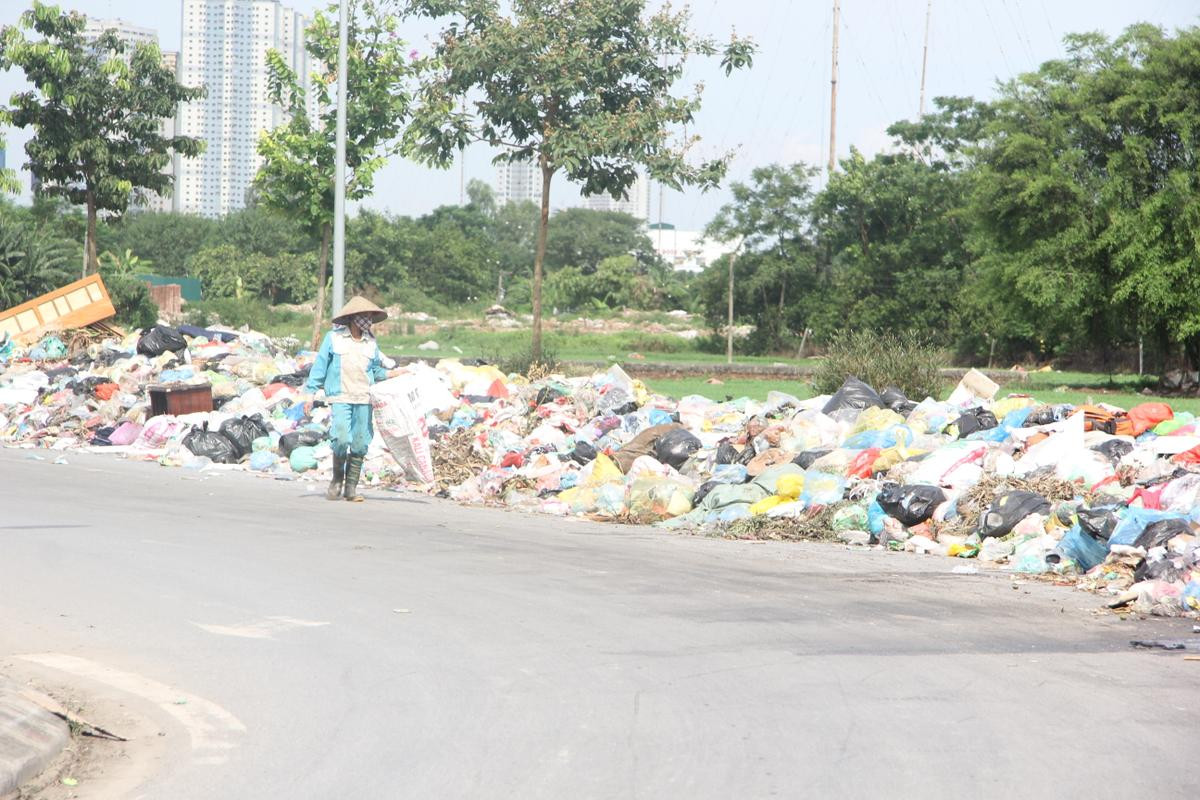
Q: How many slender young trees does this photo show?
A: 3